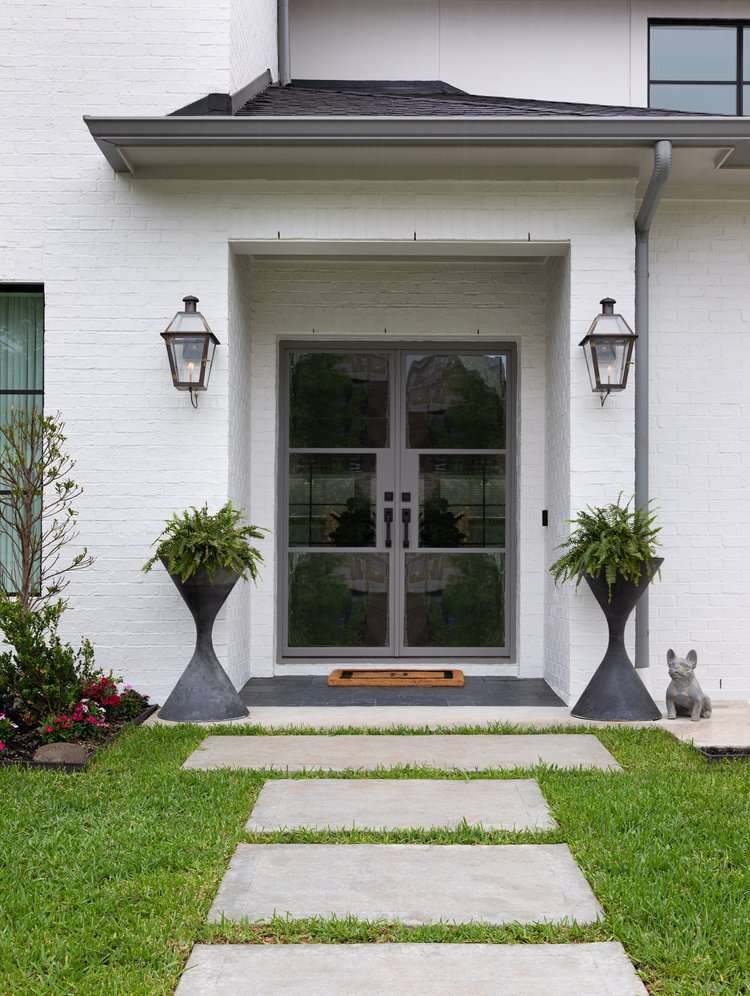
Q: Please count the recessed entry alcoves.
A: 1